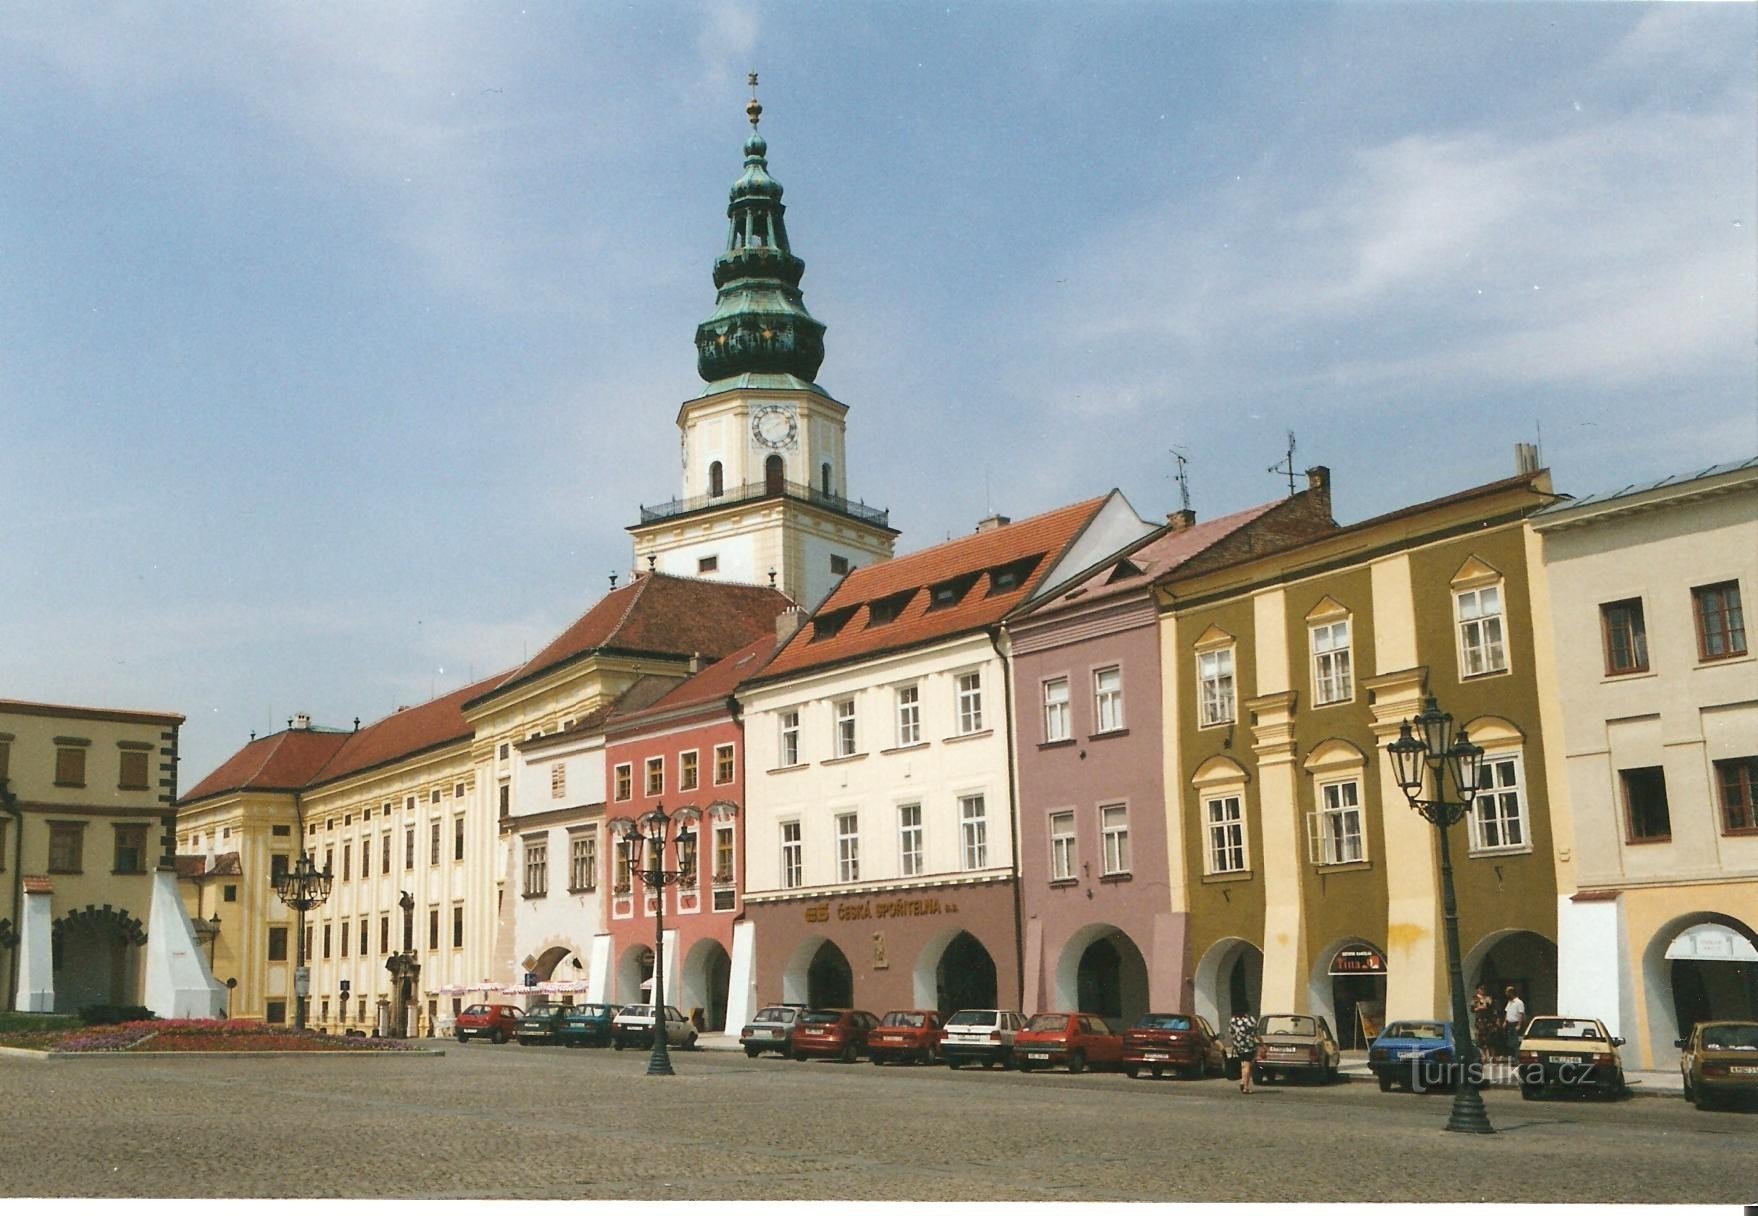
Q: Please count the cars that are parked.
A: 14